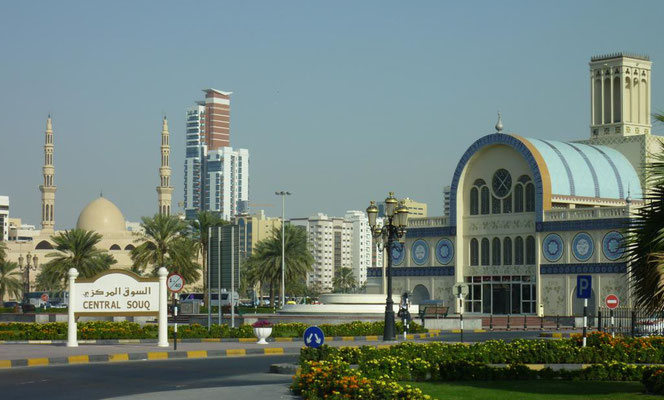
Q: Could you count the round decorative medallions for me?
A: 6